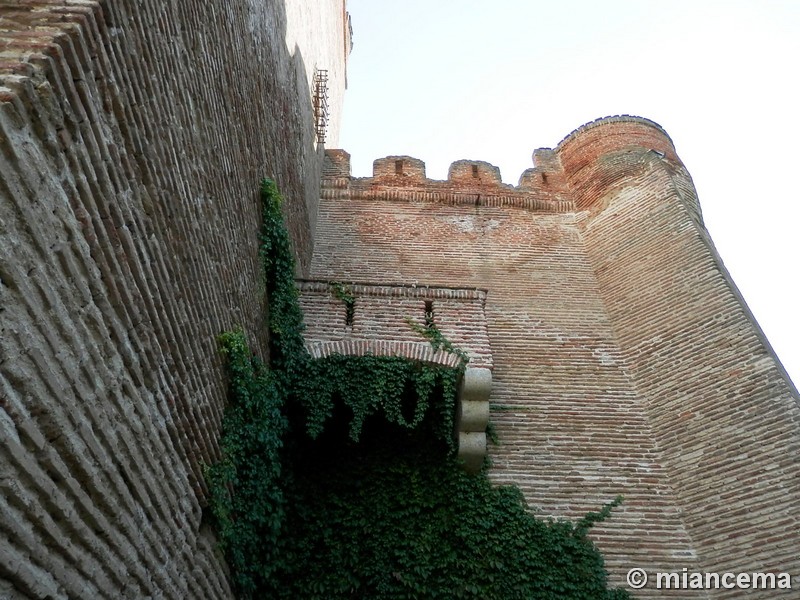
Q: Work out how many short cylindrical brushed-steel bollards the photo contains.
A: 0